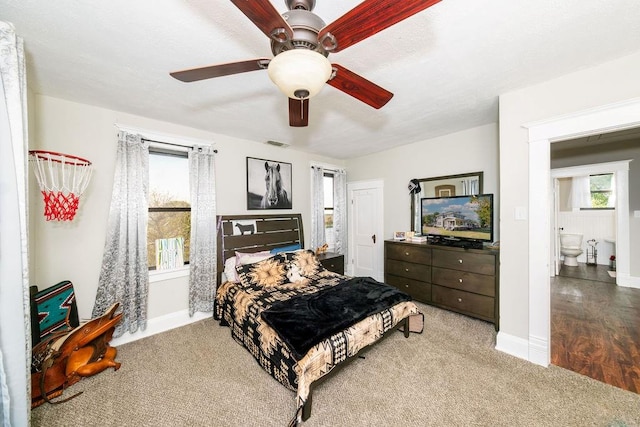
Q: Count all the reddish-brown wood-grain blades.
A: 5